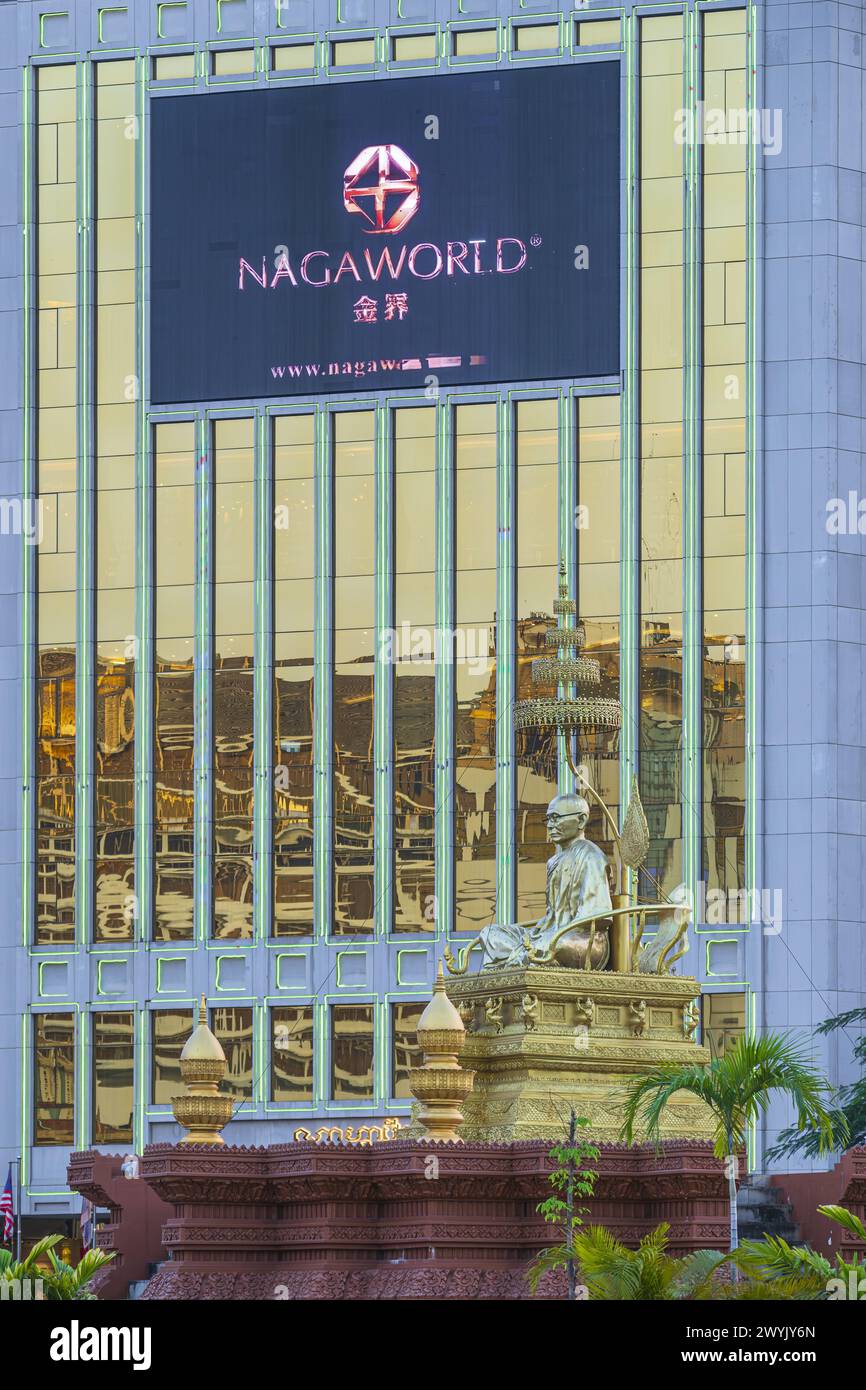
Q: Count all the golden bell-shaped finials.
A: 2